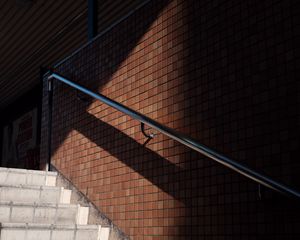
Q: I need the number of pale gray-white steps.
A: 4